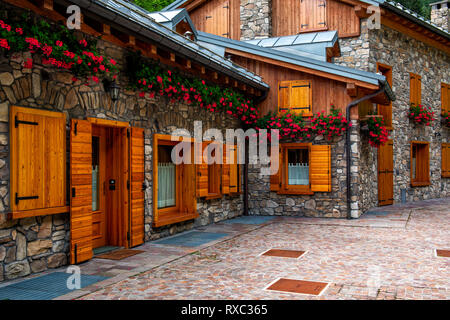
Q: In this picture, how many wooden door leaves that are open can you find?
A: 2